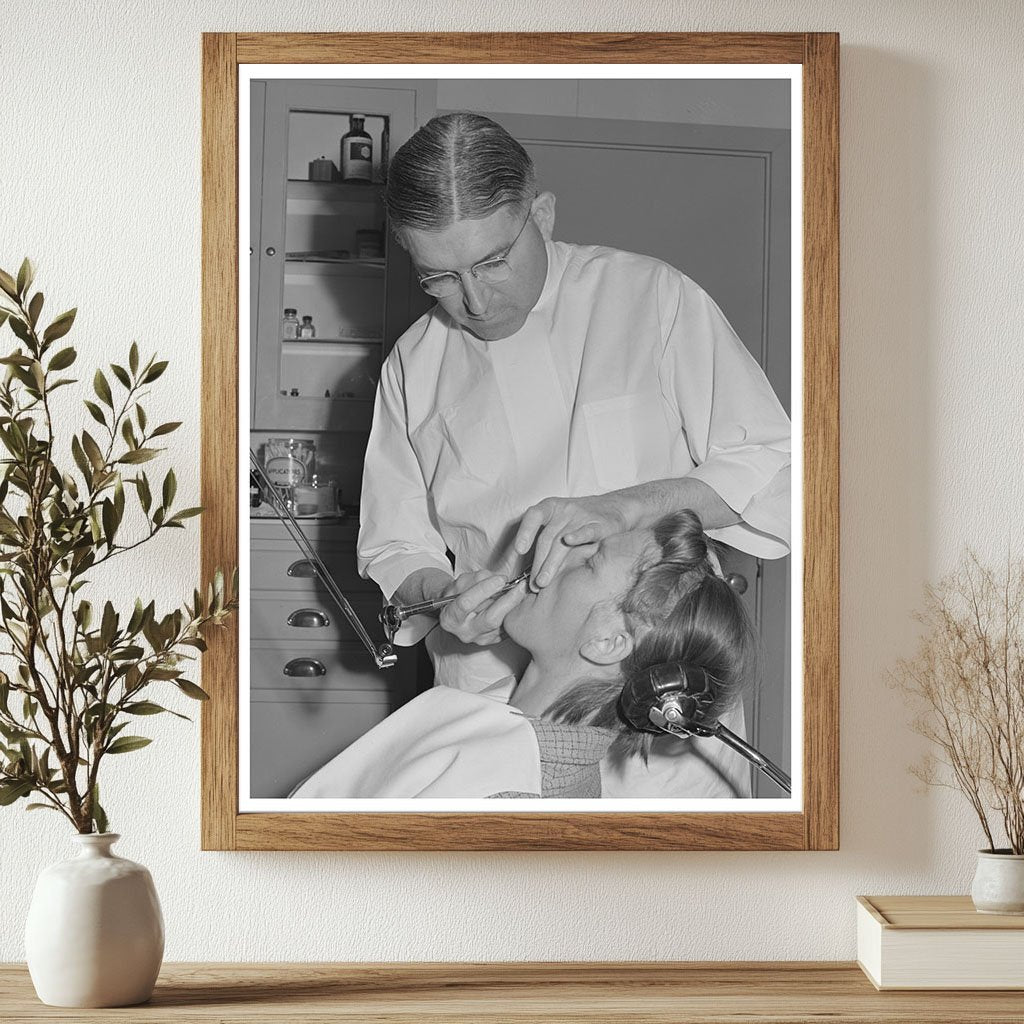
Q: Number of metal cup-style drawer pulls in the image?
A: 3